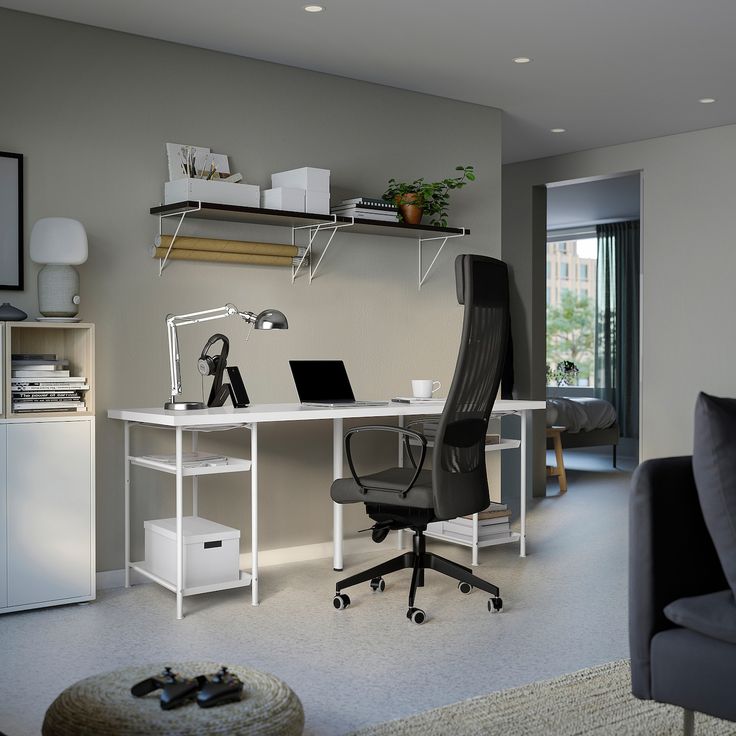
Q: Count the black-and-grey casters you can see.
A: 5